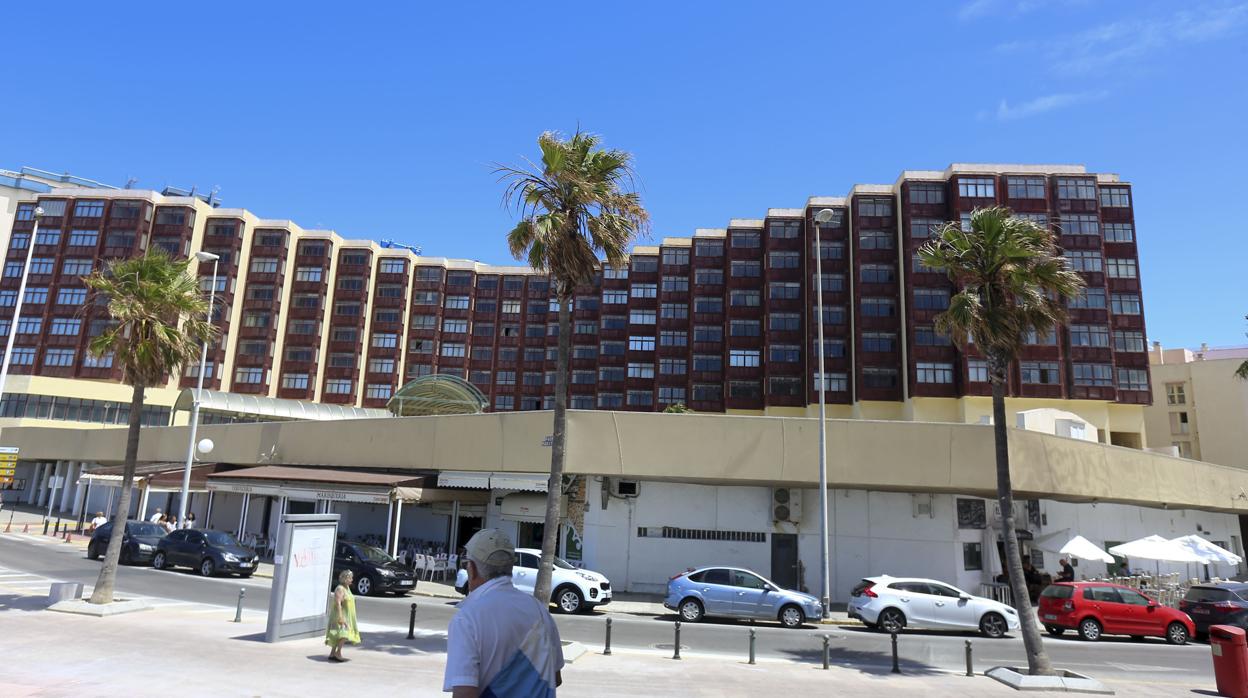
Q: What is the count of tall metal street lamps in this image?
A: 3